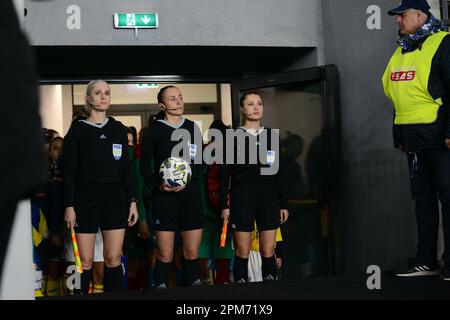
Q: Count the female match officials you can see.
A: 3